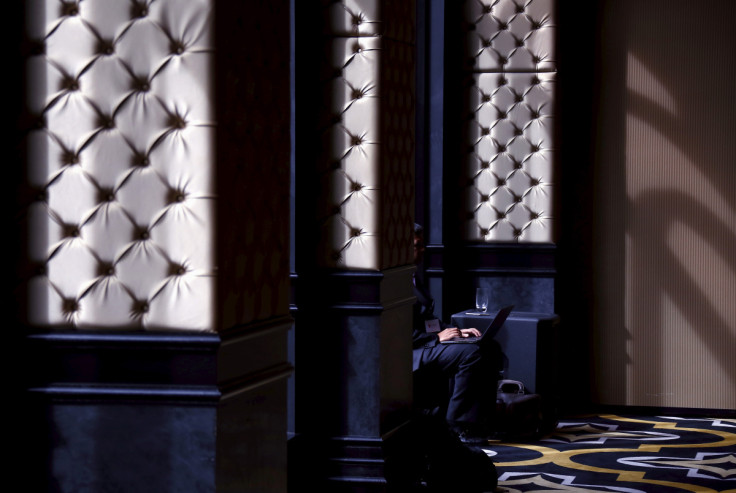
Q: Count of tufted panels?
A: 3